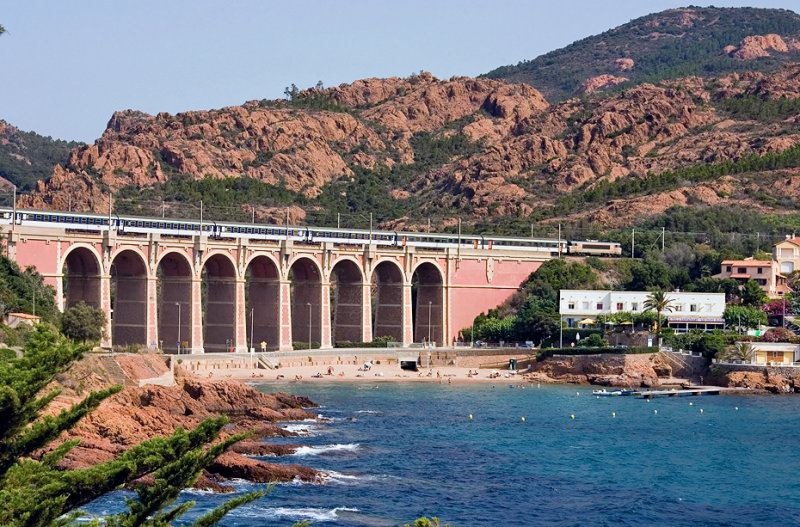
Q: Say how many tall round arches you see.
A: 9